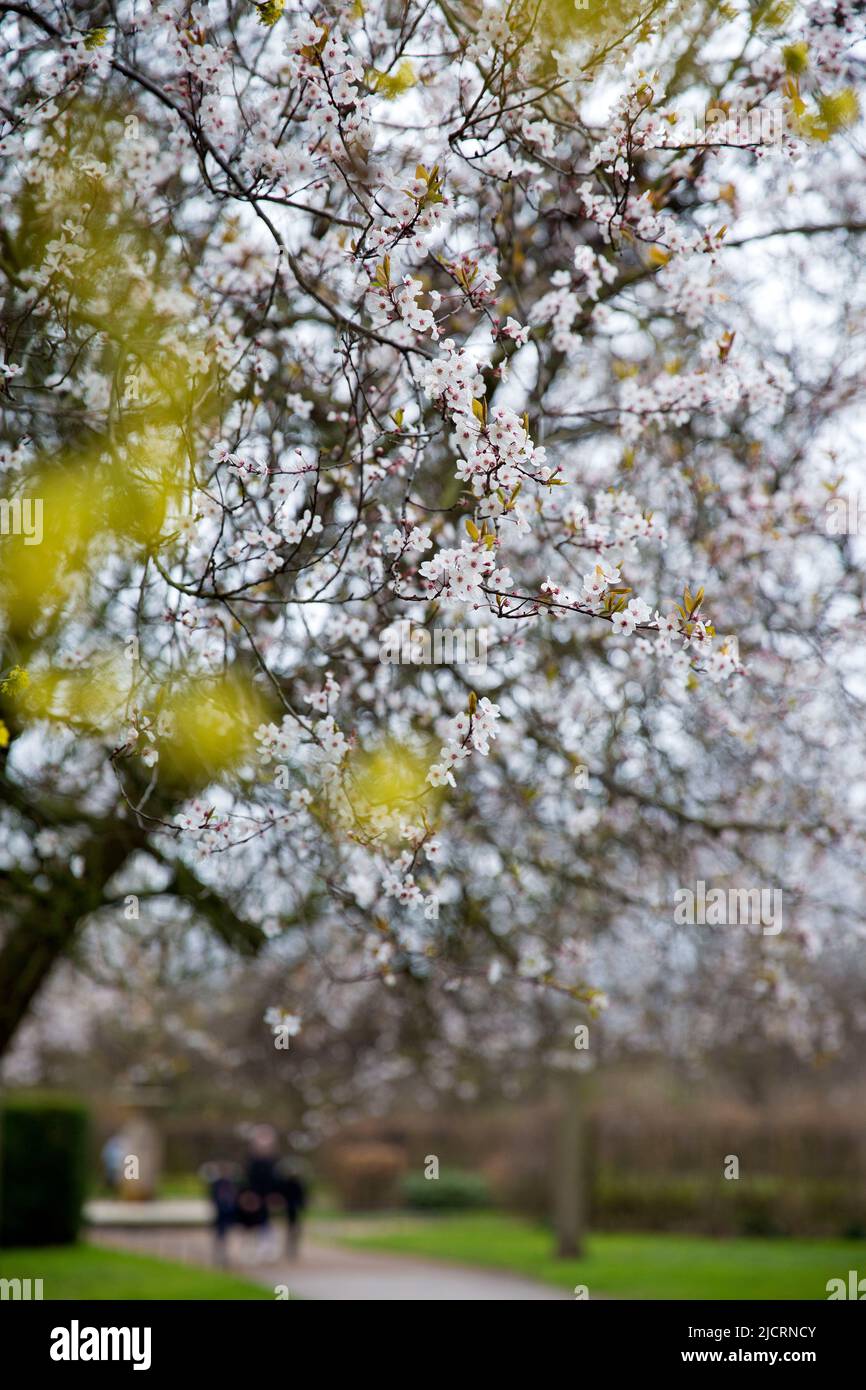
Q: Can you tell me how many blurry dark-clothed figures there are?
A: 3